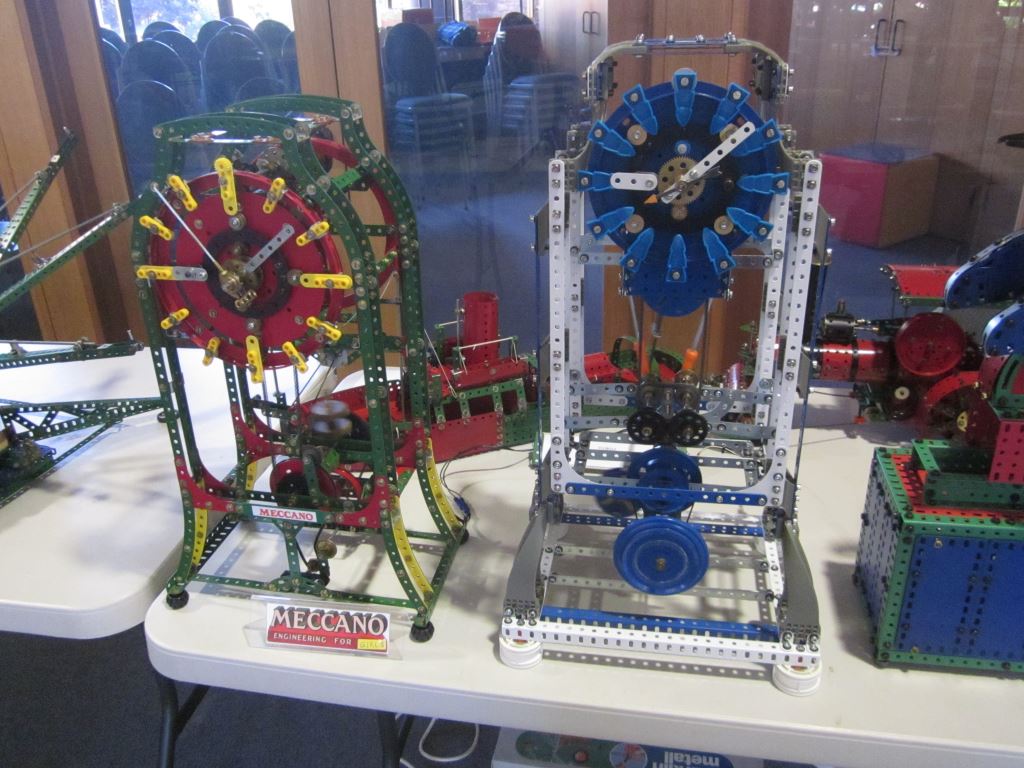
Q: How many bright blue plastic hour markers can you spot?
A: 12